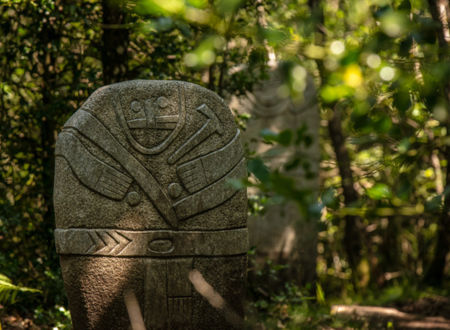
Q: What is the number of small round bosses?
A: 4